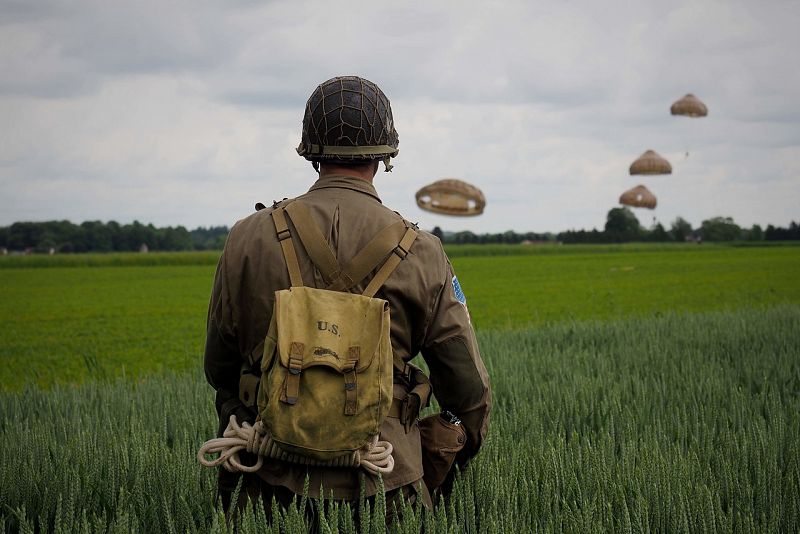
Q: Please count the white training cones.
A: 0